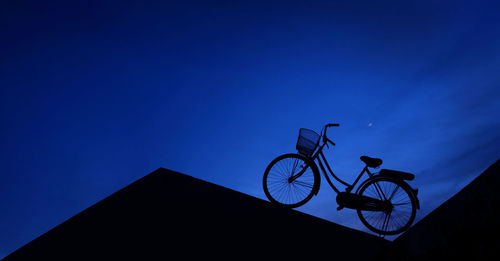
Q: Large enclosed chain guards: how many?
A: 1